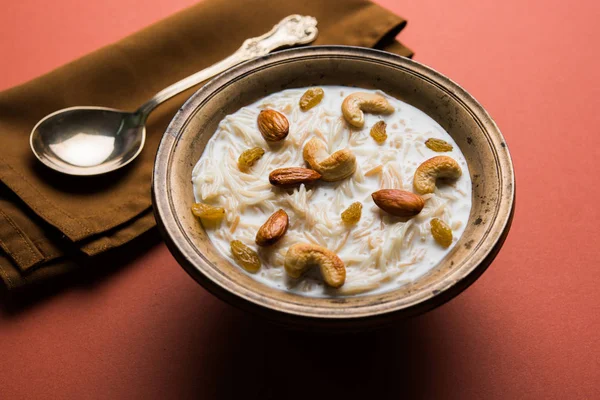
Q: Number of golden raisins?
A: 8